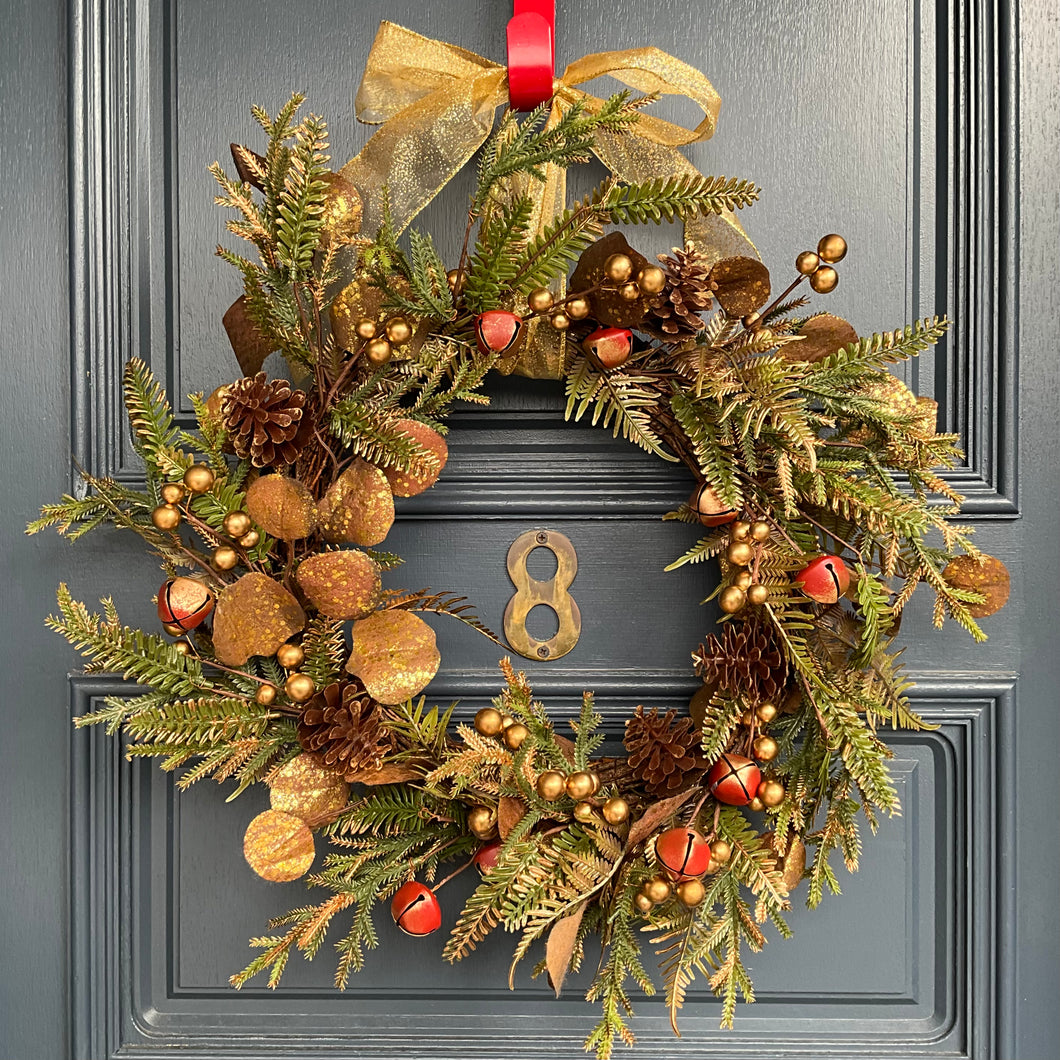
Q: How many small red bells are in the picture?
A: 9